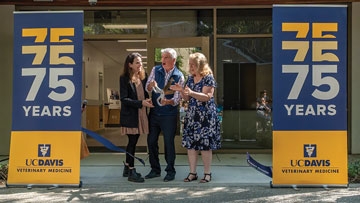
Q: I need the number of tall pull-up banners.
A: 2